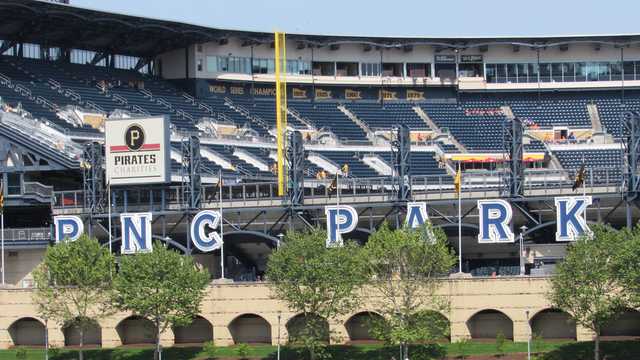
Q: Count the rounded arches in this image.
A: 11